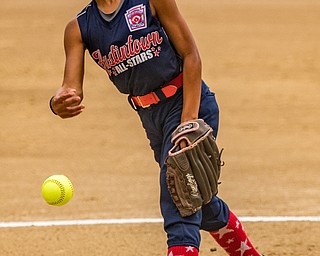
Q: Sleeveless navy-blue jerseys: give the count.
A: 1